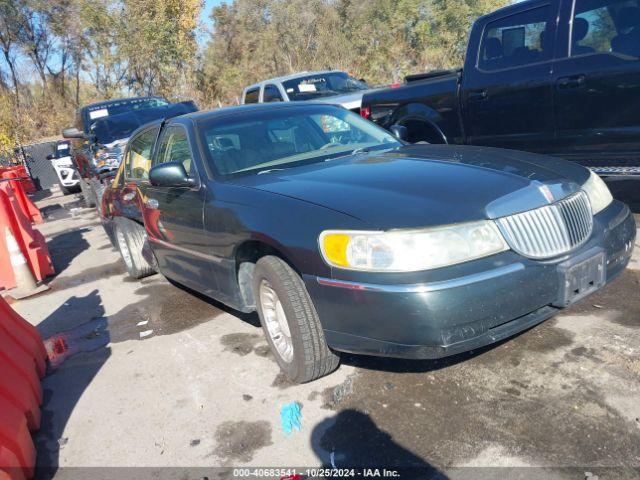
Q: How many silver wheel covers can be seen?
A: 2